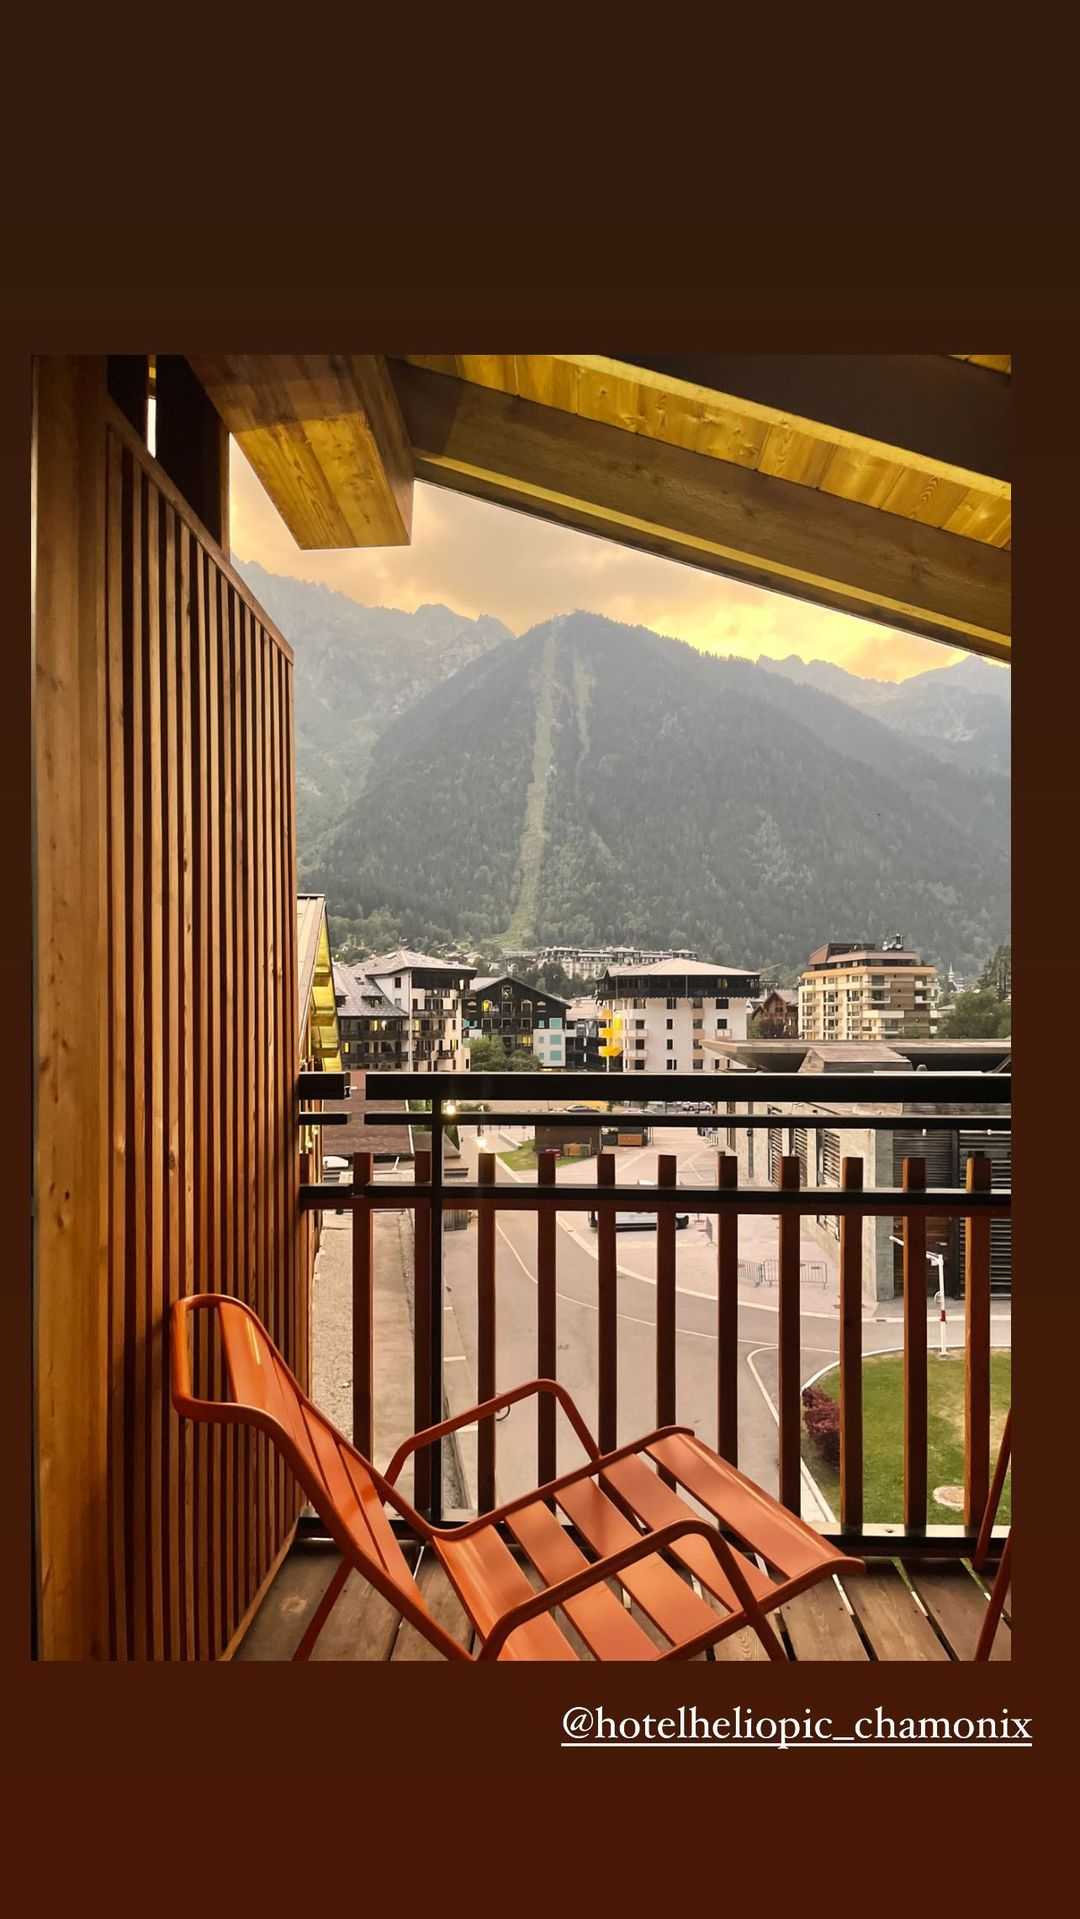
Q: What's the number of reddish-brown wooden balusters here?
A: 11